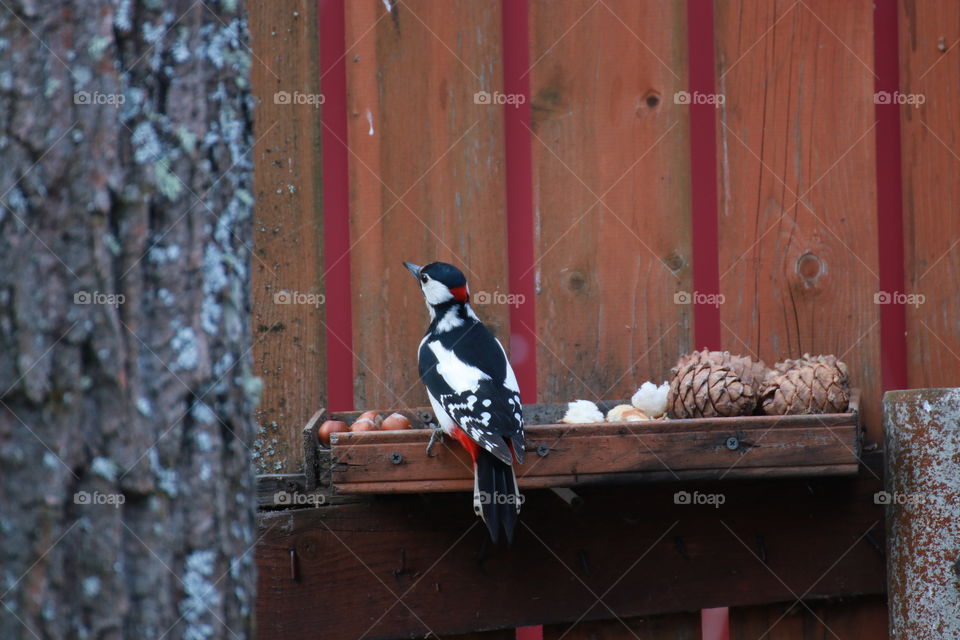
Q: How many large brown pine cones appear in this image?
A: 2